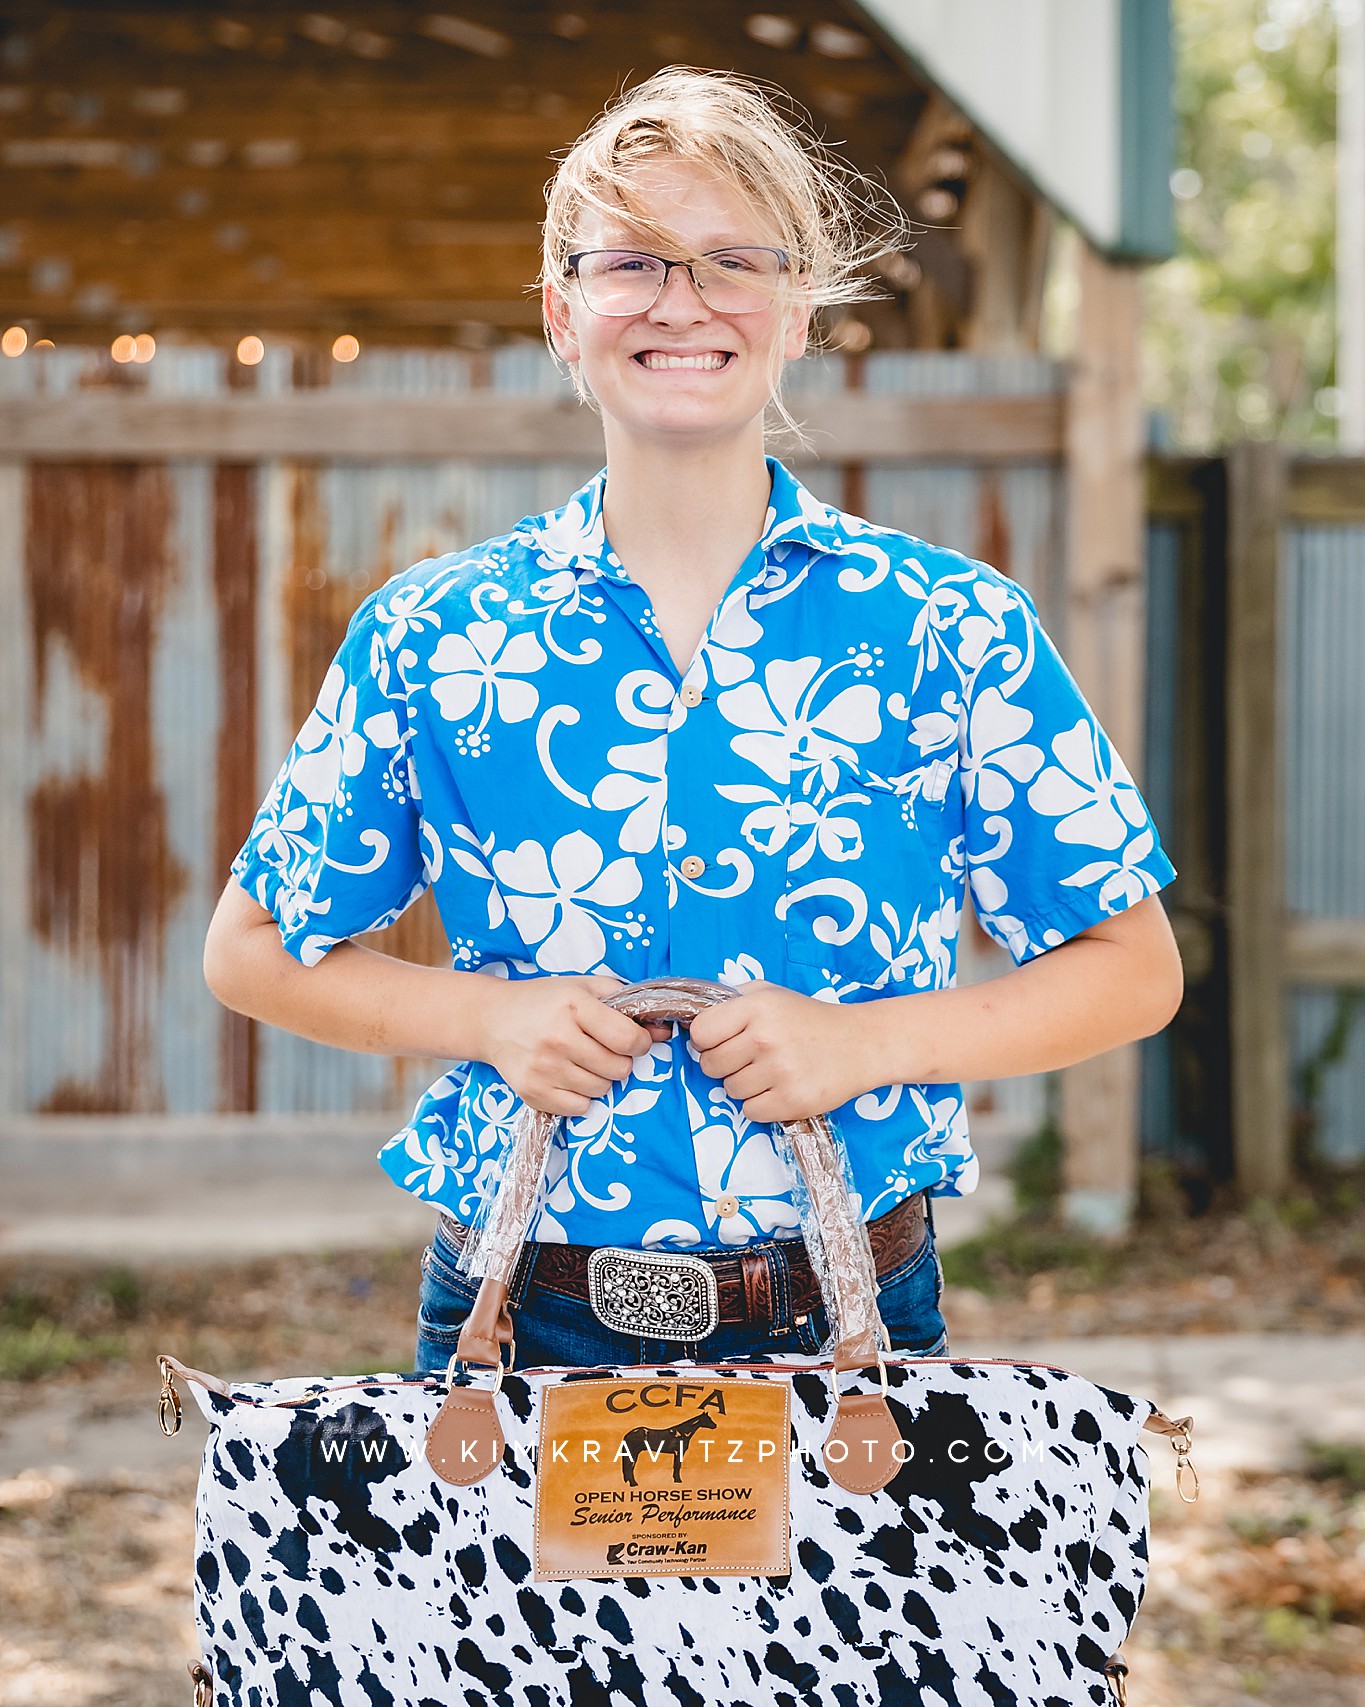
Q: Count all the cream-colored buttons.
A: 3